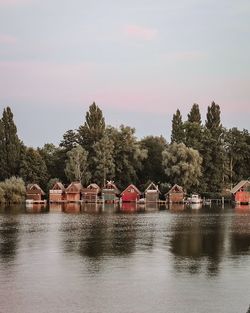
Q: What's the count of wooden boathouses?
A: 9